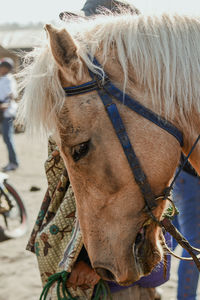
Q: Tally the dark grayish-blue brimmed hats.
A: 1